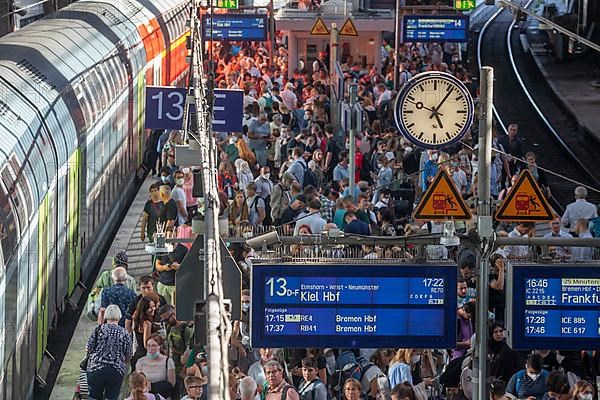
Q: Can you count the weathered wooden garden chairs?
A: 0